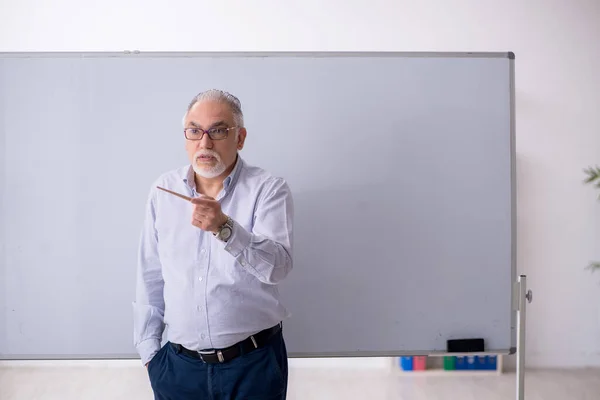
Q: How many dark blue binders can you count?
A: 4